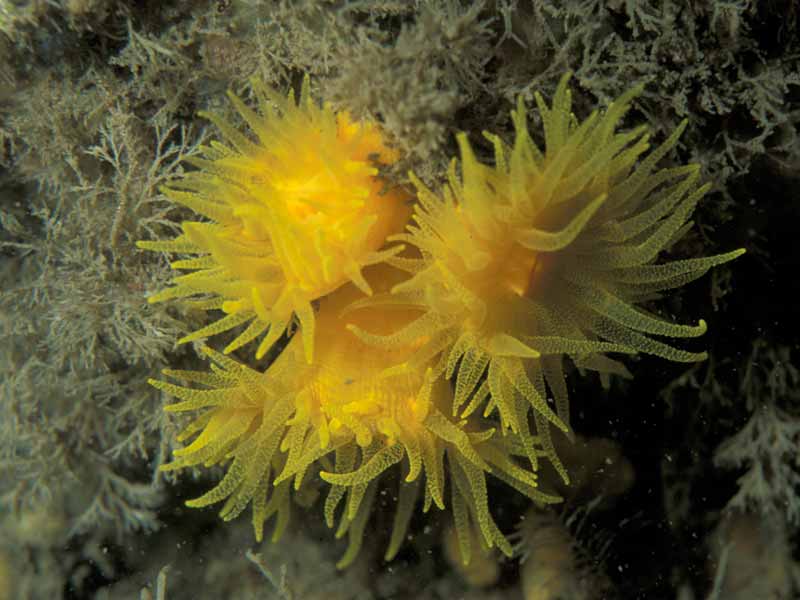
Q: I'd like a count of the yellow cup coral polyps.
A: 3